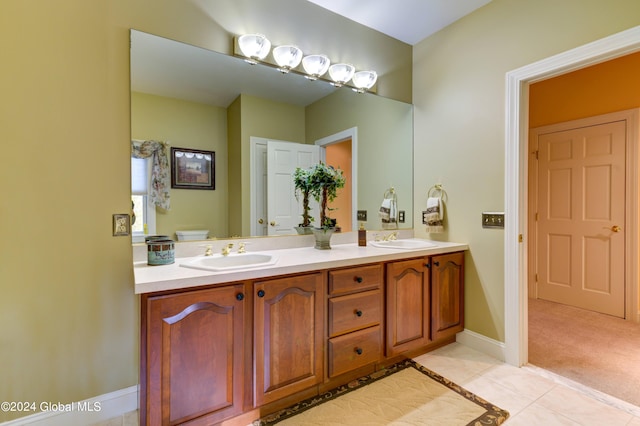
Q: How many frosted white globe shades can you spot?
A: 5